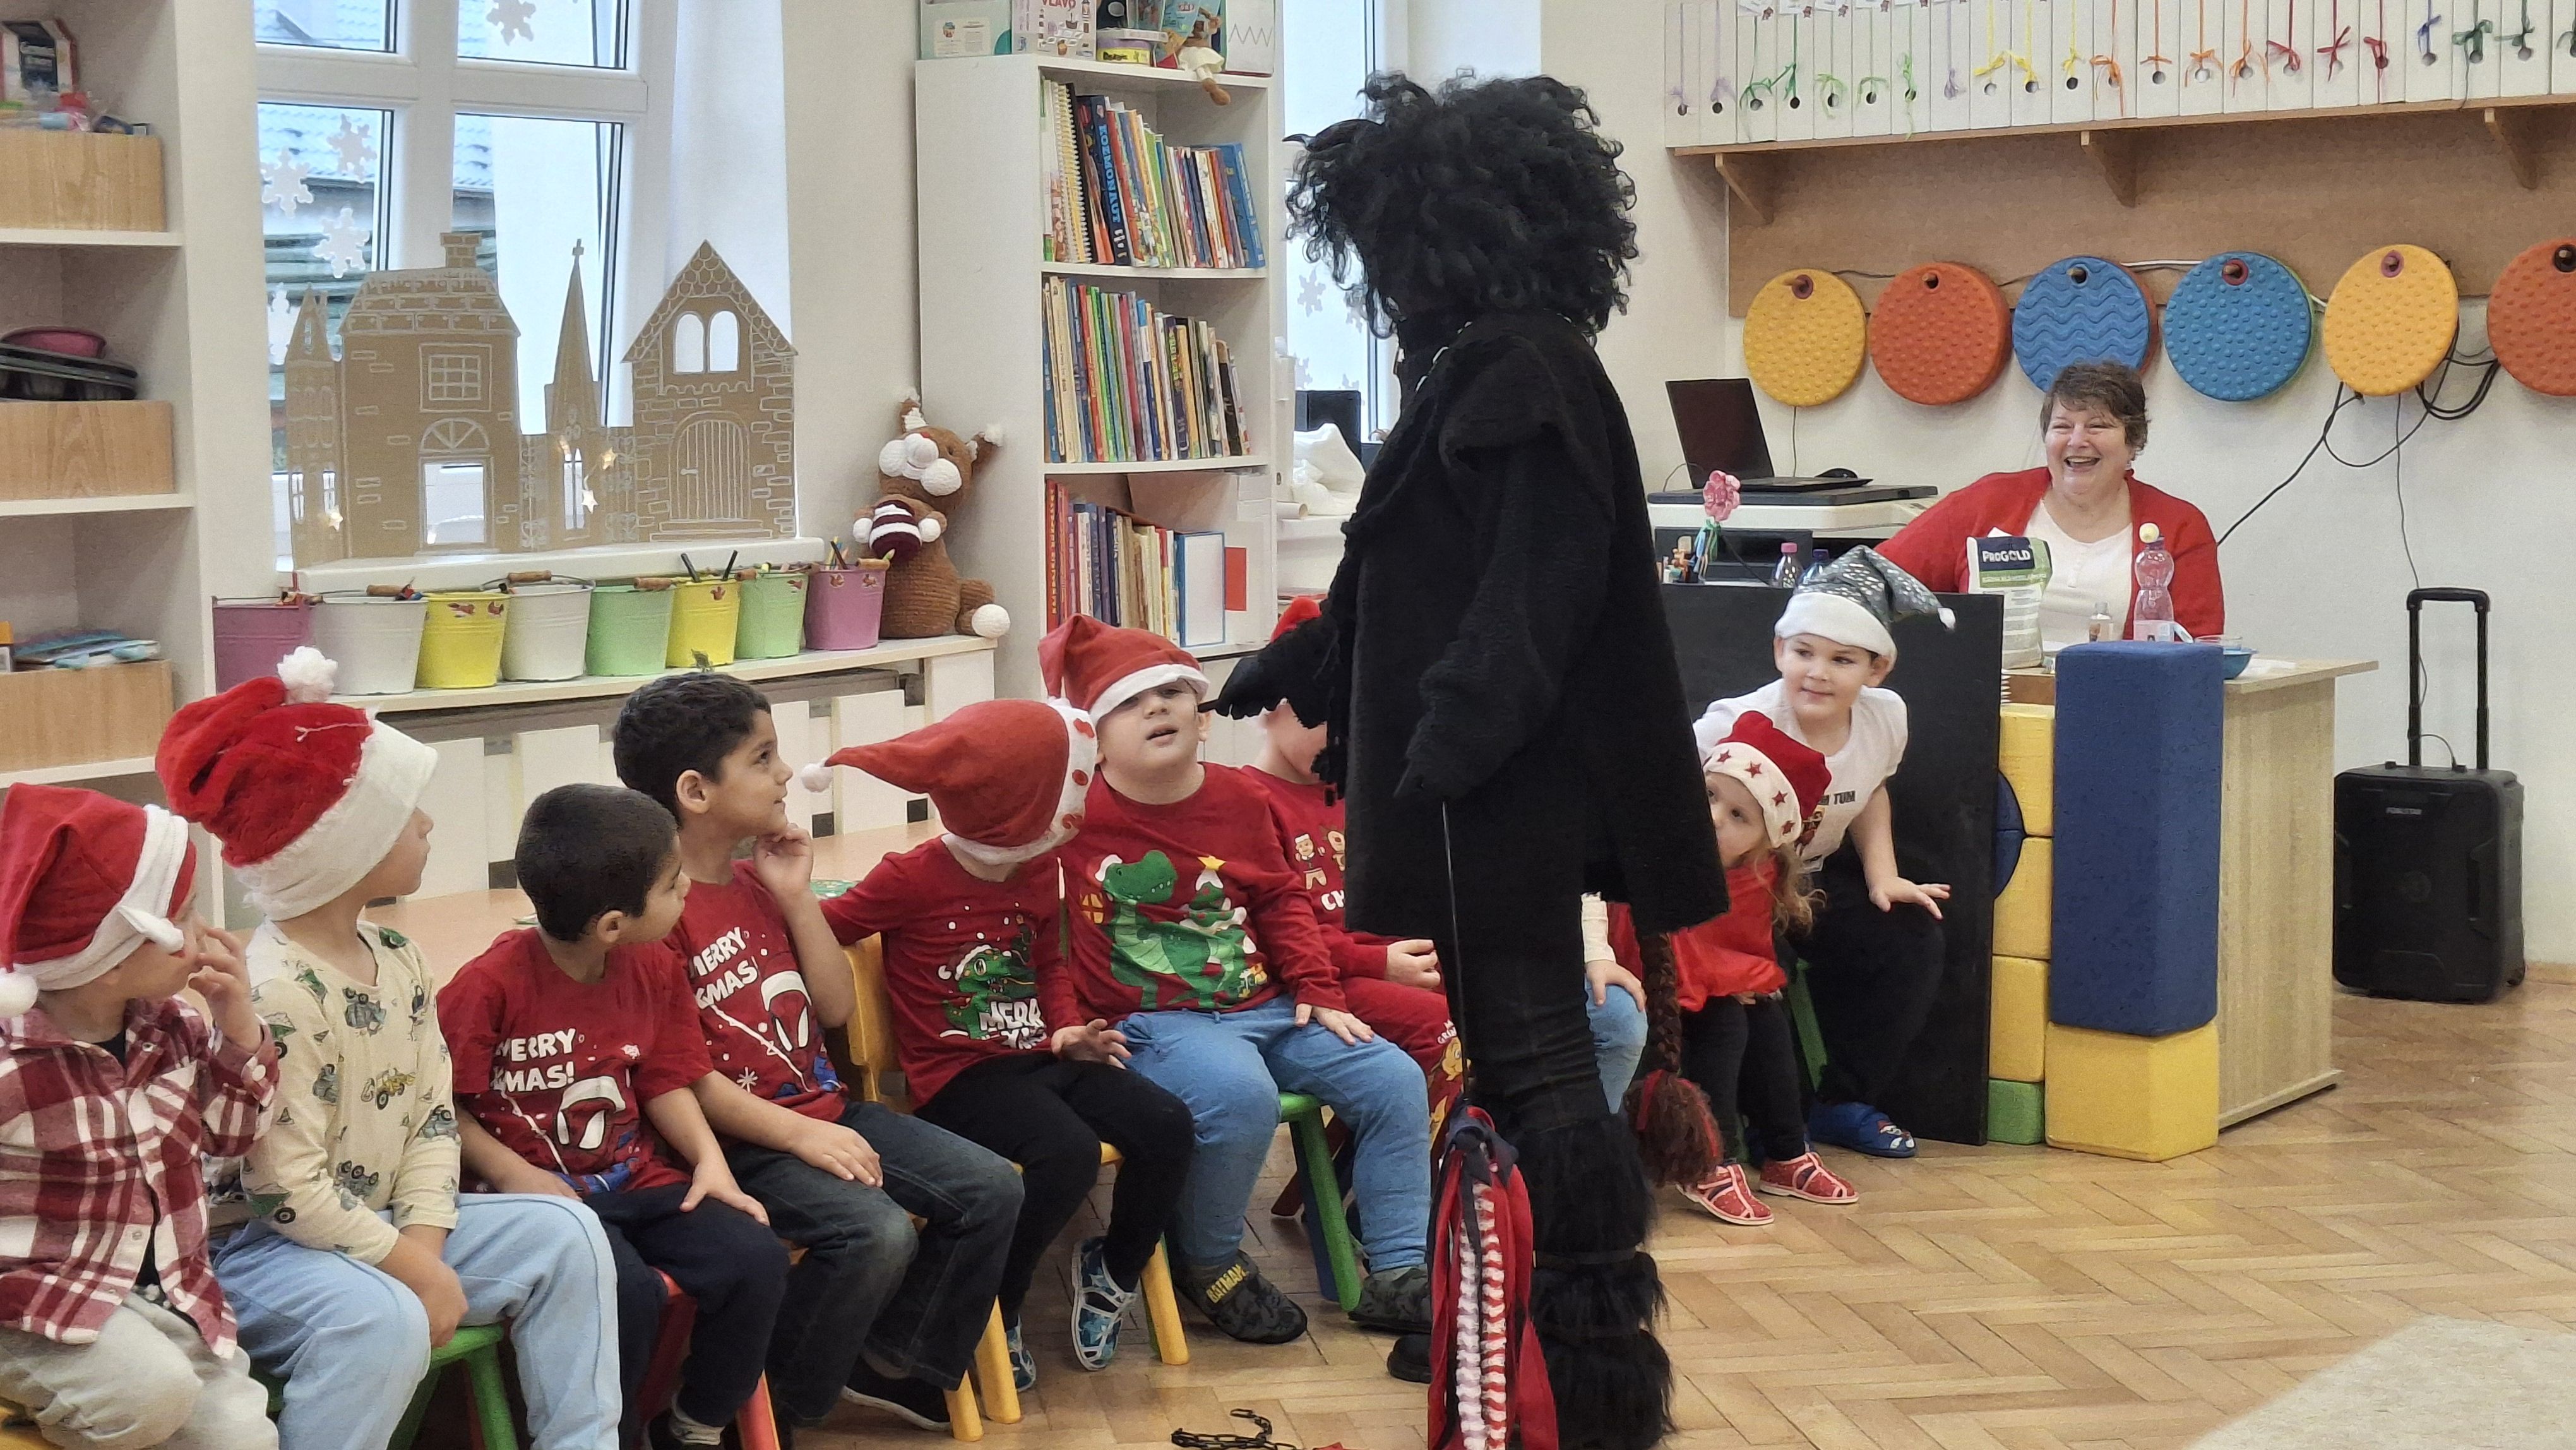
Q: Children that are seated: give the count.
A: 10